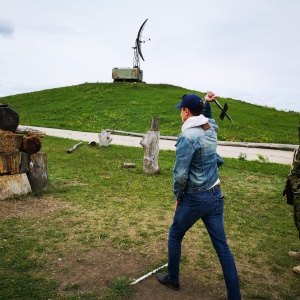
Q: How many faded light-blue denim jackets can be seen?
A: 1